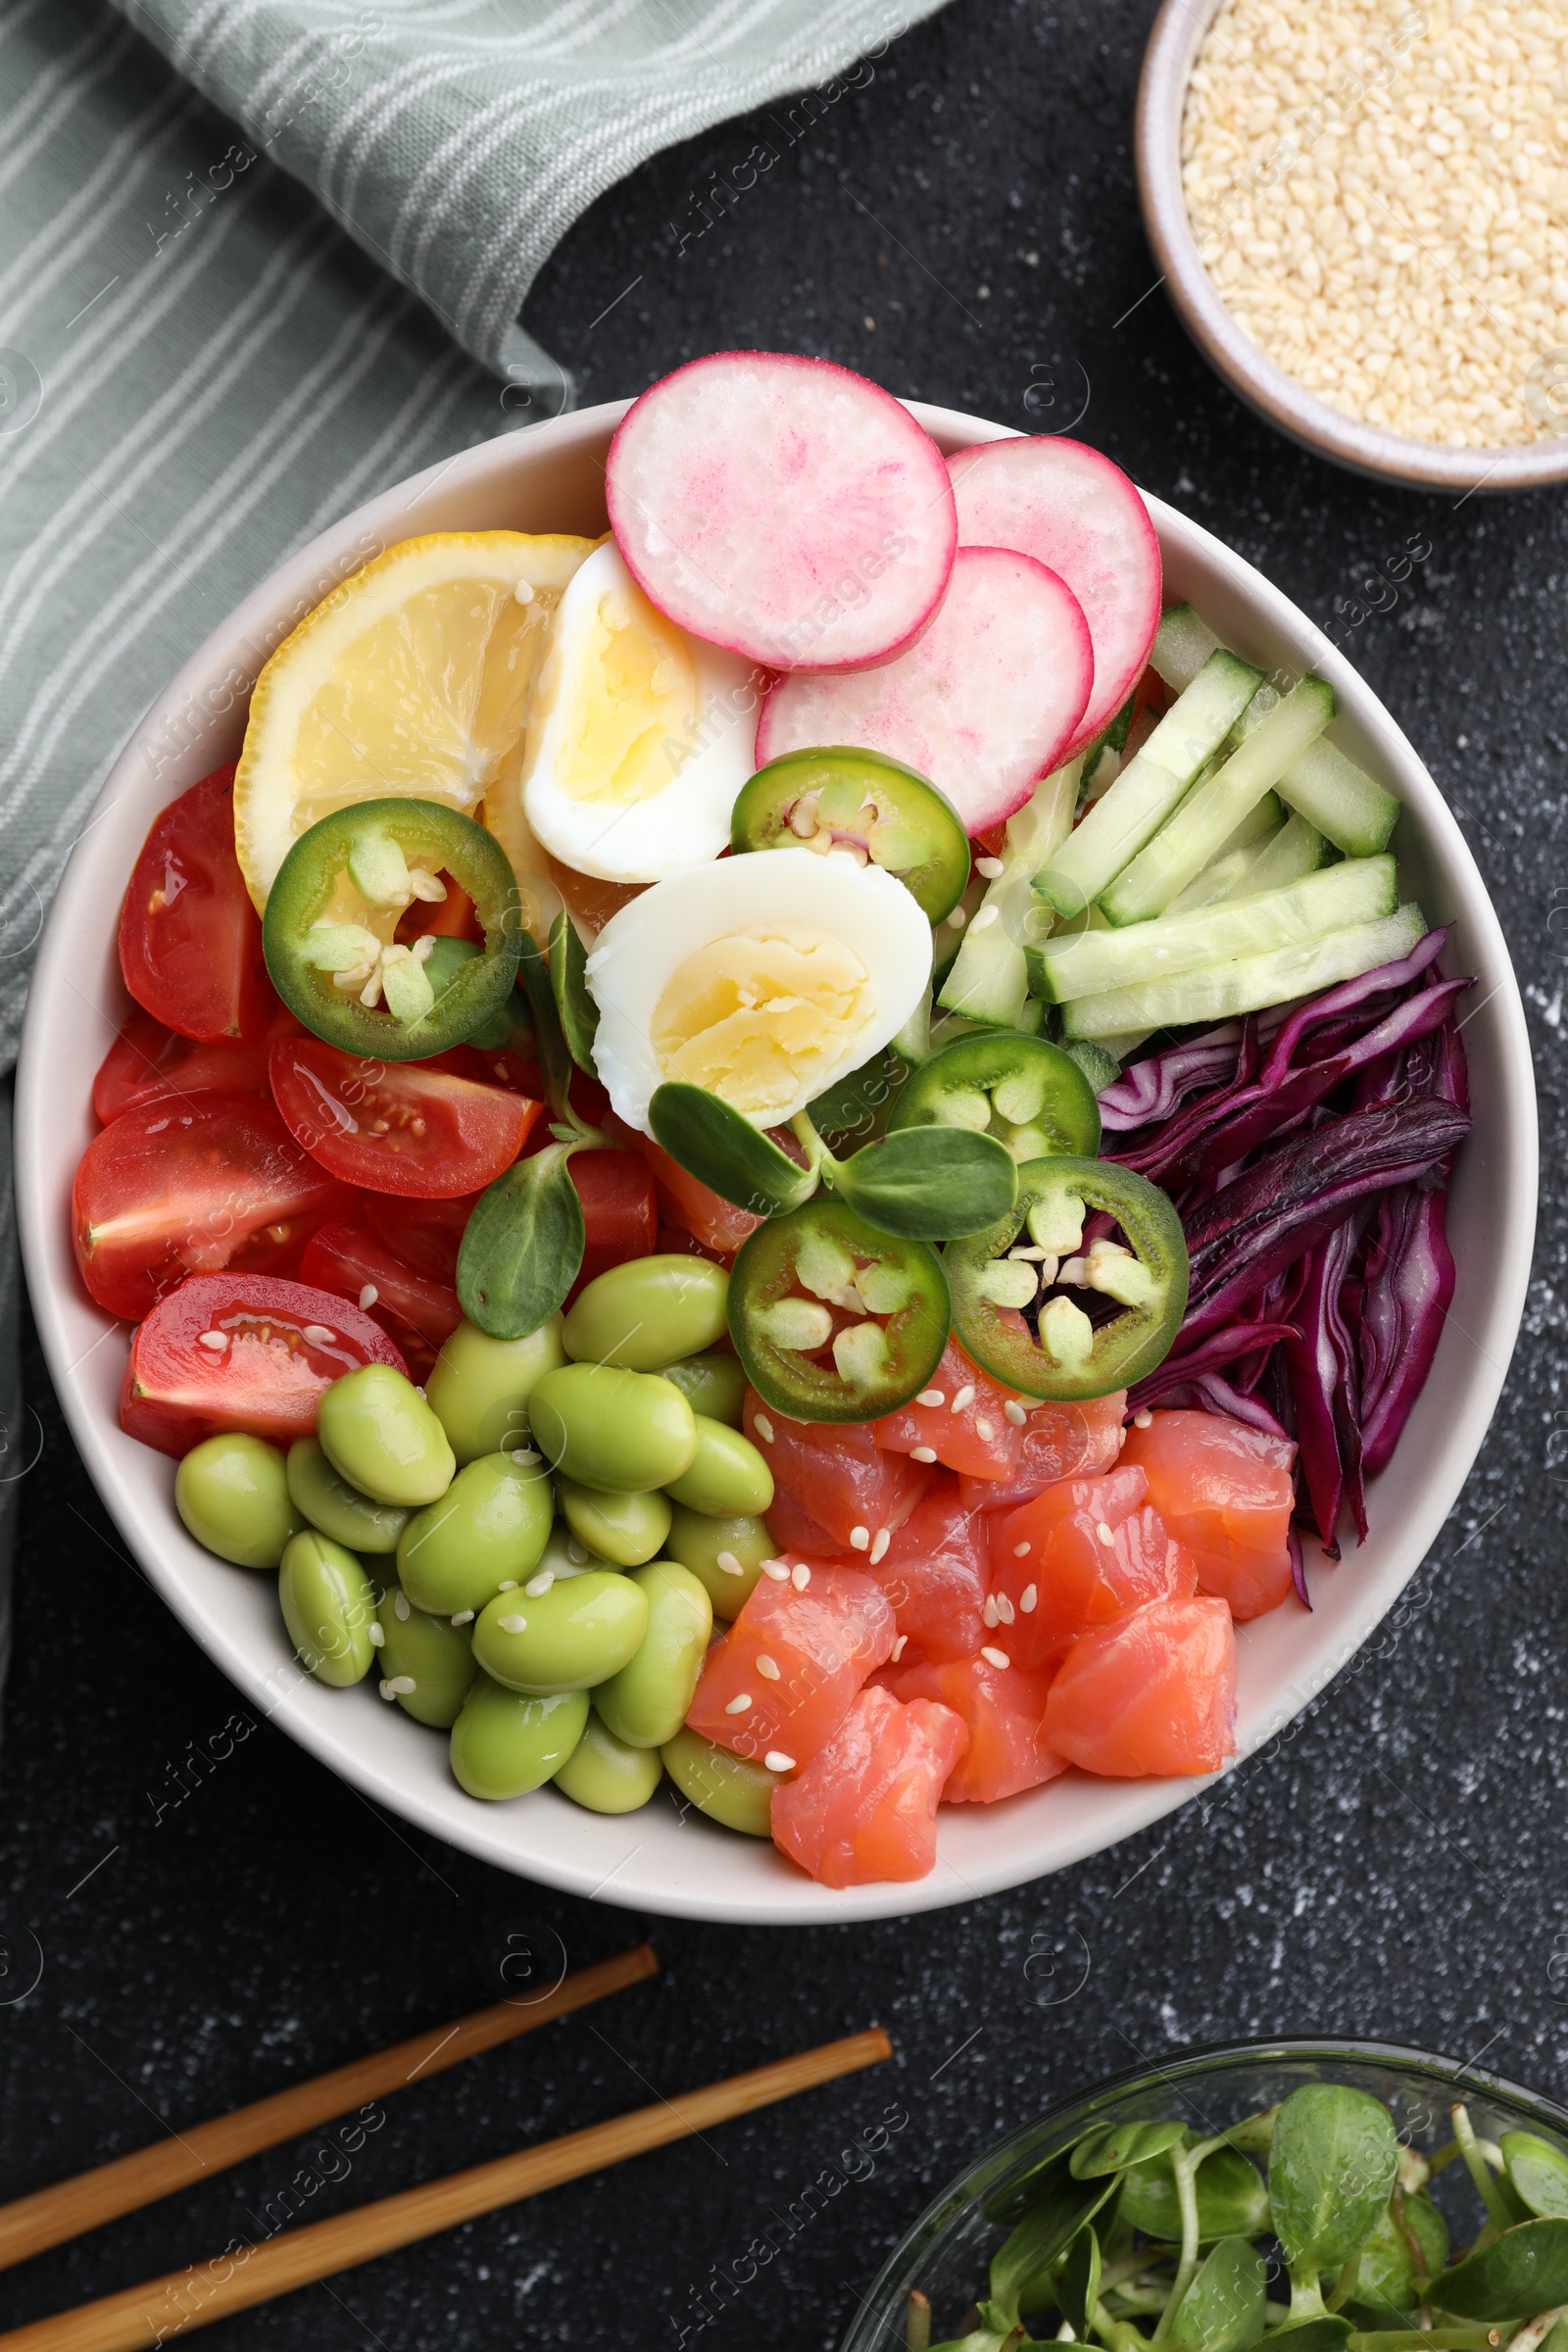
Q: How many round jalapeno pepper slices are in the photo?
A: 5